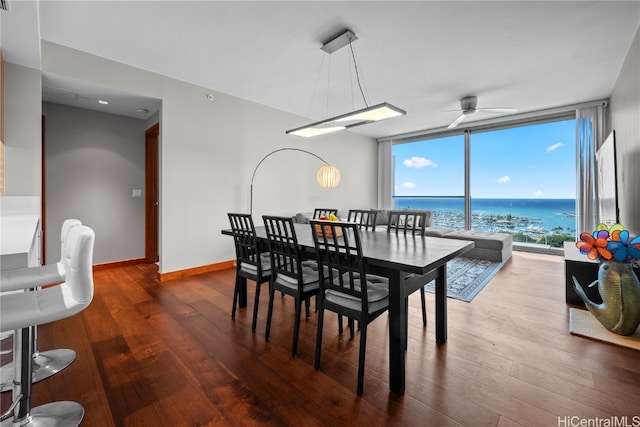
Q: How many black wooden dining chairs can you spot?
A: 6